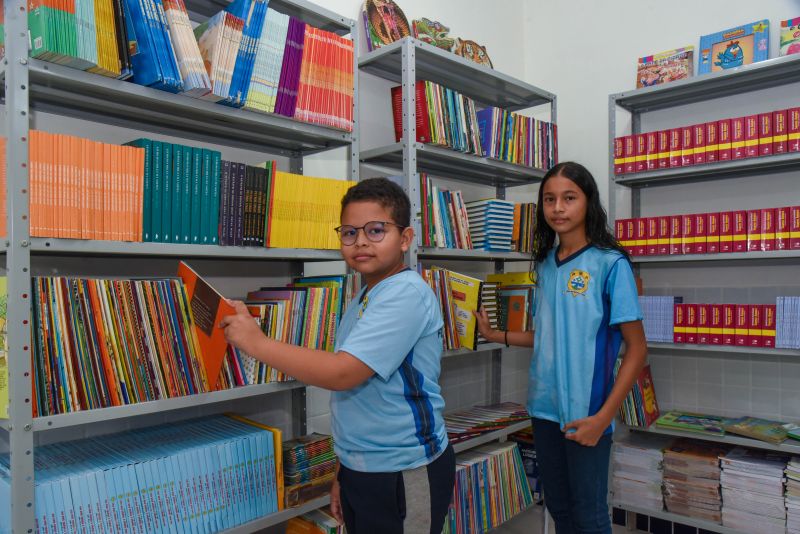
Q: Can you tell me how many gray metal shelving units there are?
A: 3